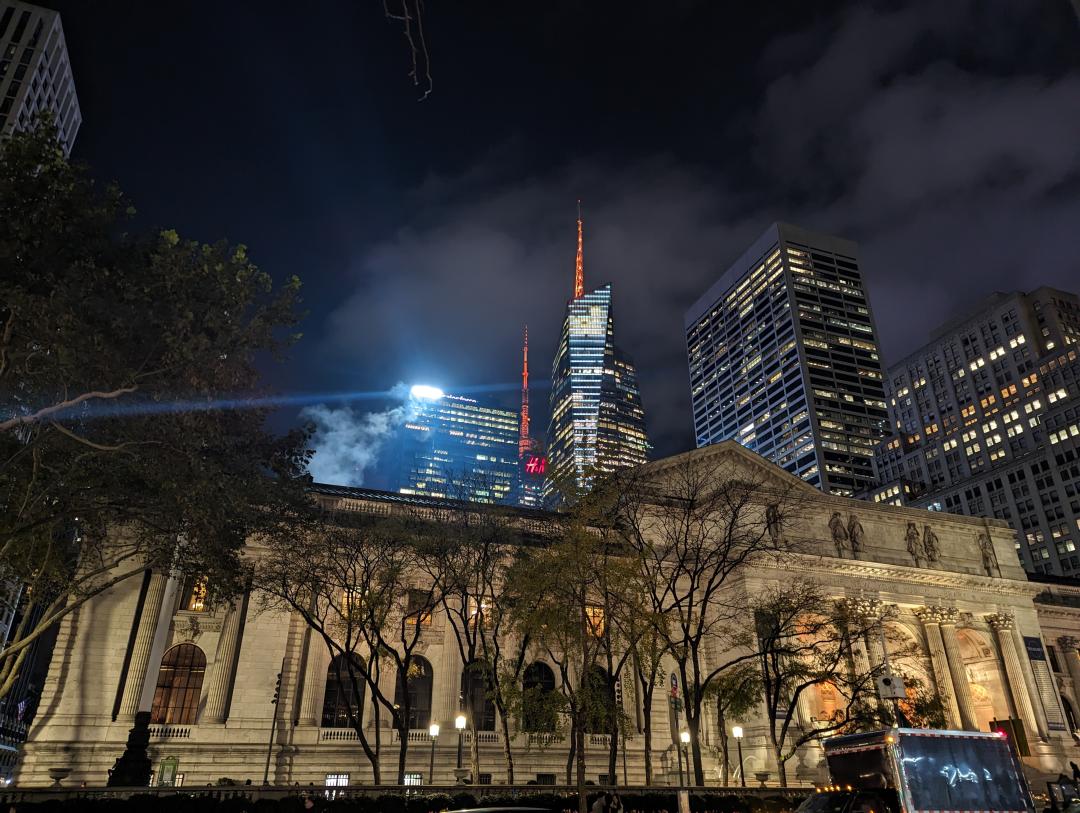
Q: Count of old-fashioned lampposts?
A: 4